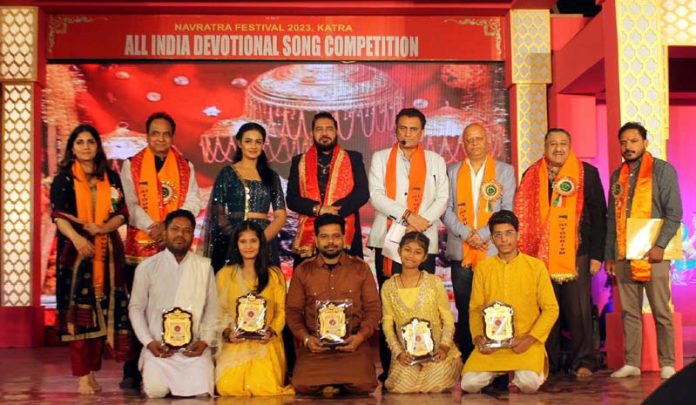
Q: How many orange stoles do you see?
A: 6